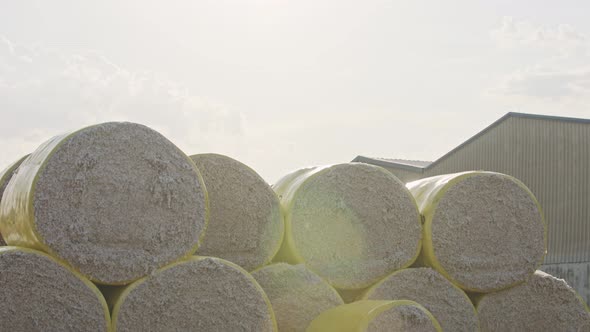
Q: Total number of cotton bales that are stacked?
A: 11